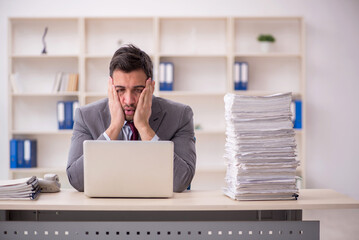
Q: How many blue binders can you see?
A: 12